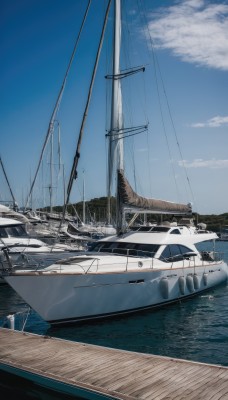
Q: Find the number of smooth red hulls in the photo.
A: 0